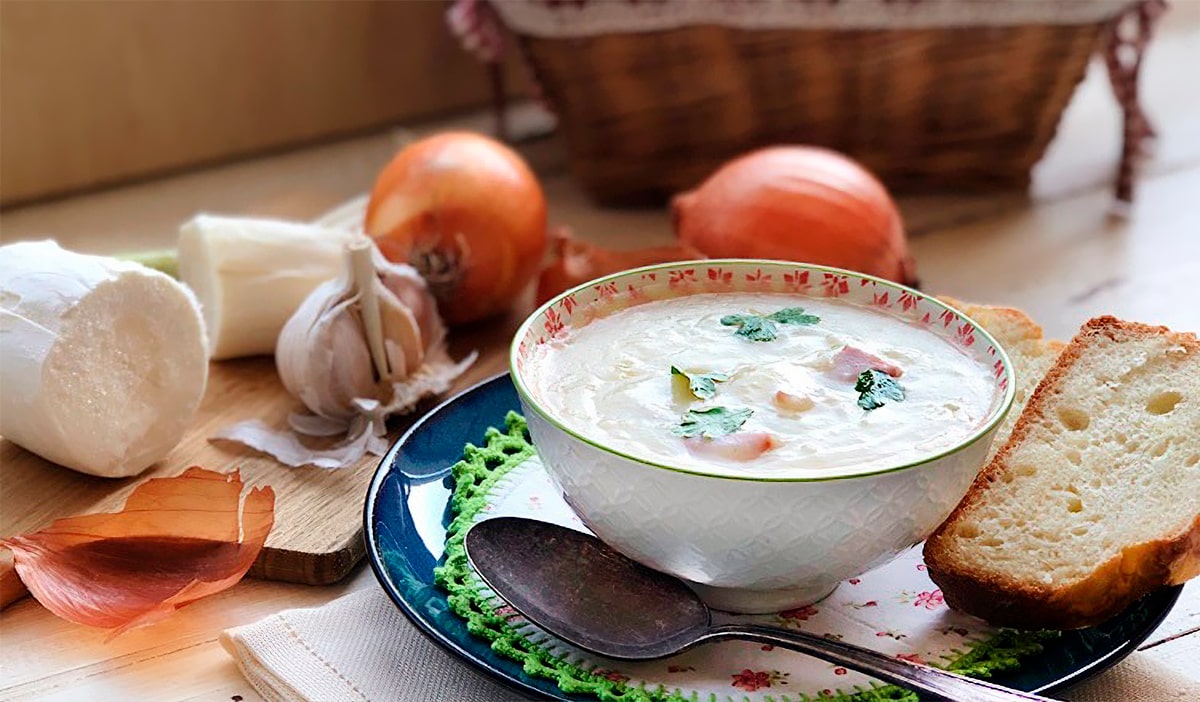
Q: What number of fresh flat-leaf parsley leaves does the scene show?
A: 4